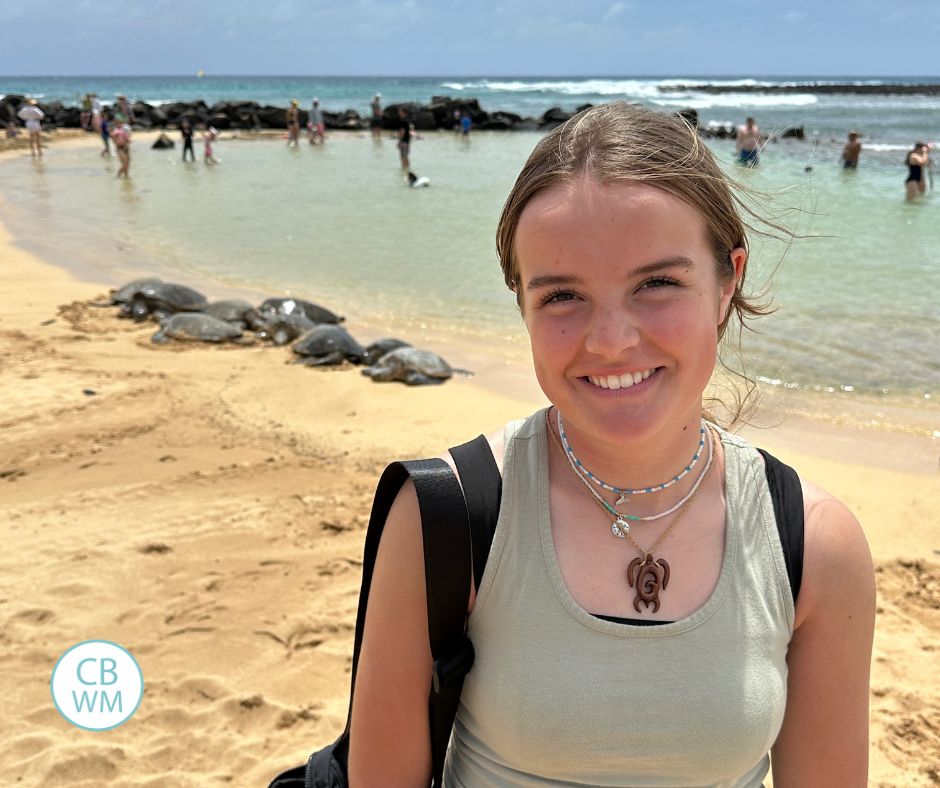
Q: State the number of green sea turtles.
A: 9